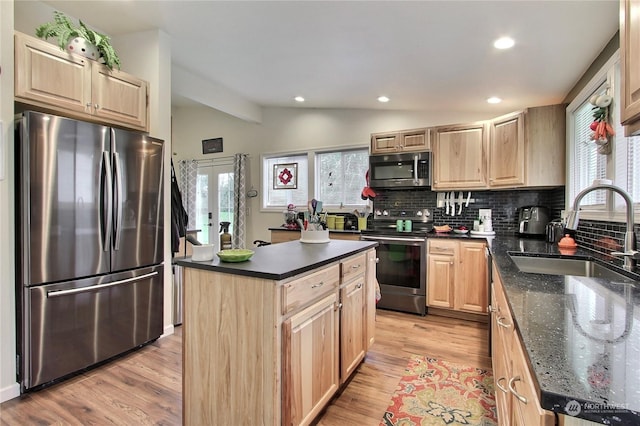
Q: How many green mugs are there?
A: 2